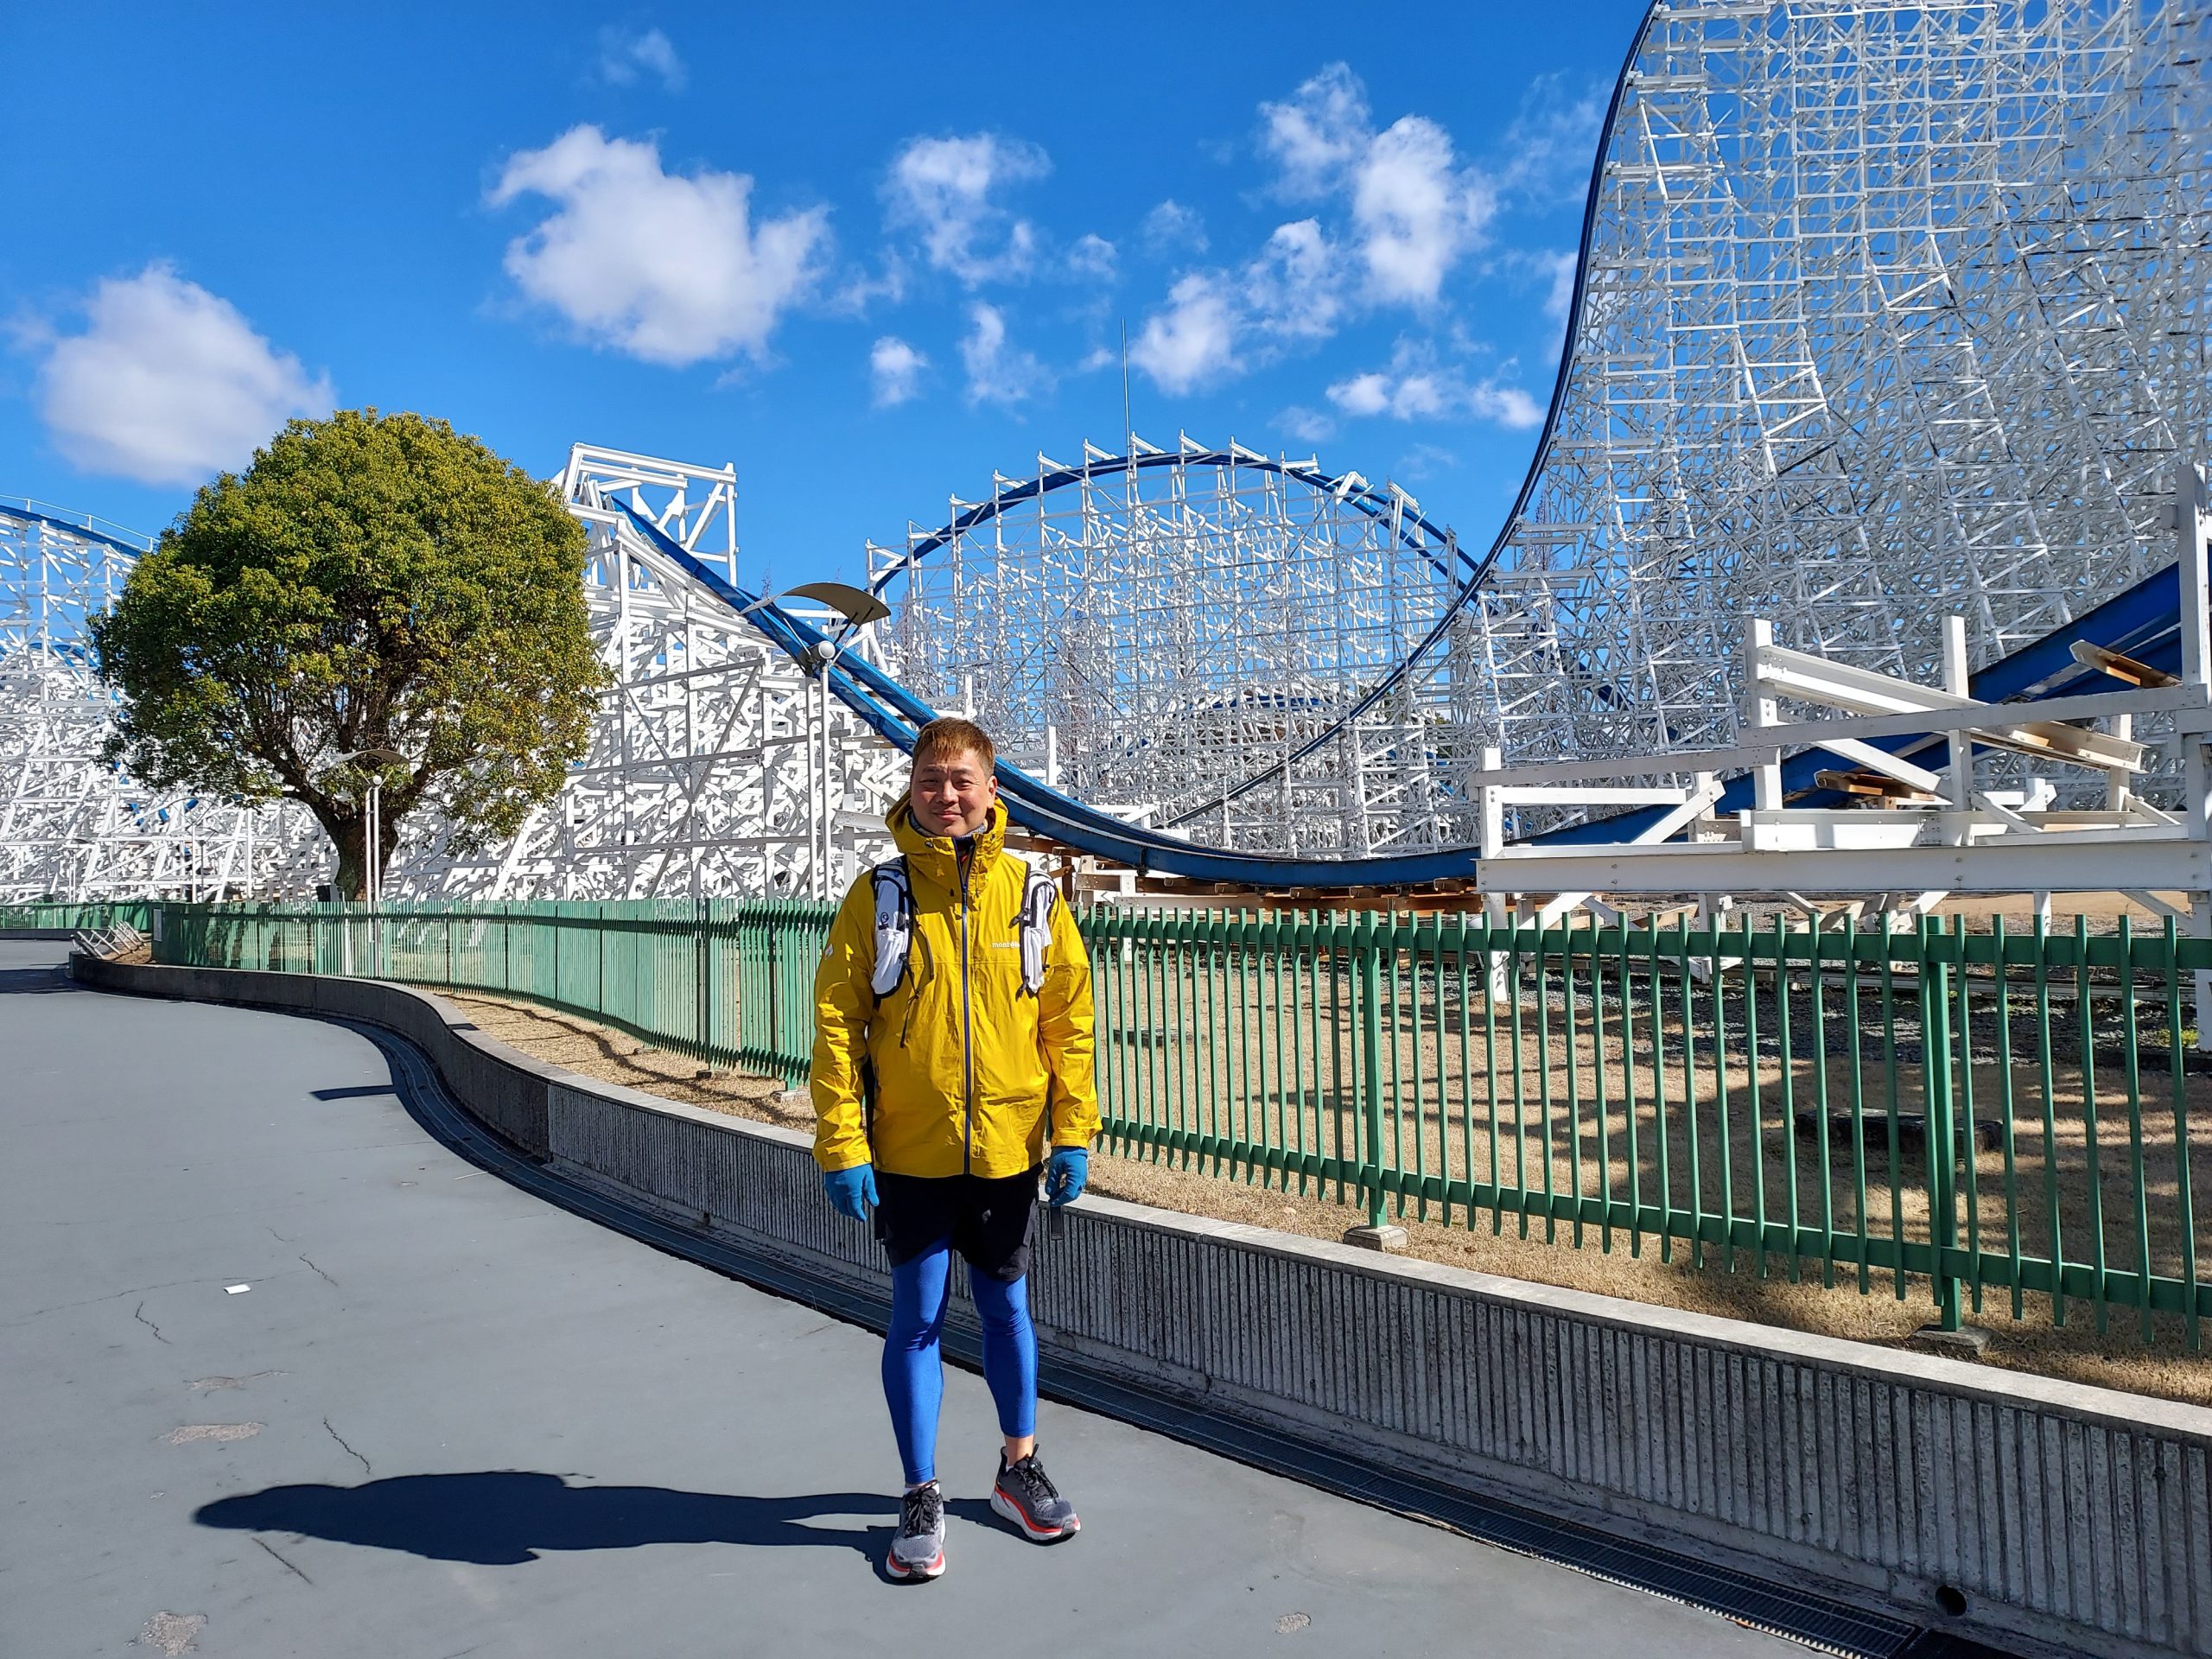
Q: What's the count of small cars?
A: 0